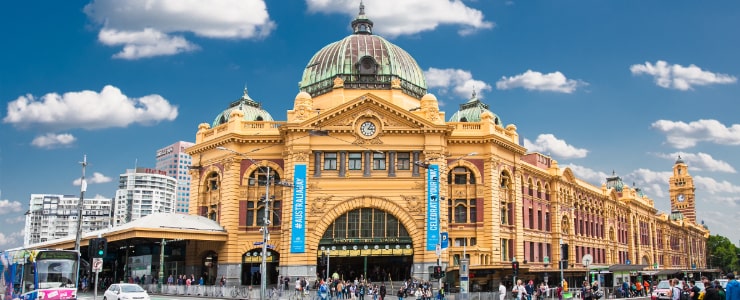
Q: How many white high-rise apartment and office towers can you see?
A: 3